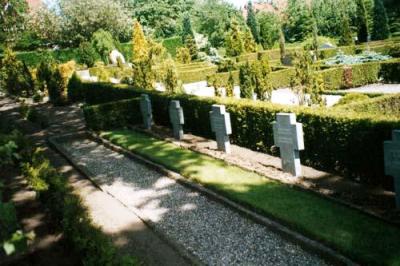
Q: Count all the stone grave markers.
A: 5